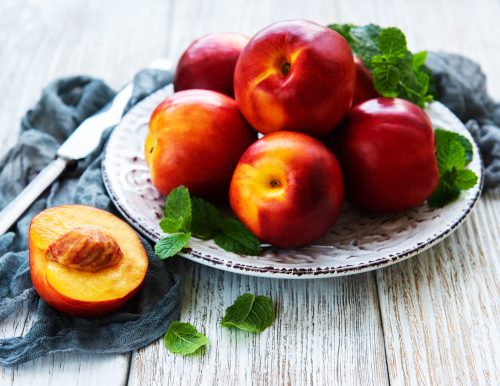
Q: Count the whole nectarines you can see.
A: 6